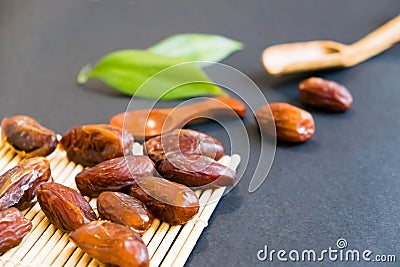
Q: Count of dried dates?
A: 13